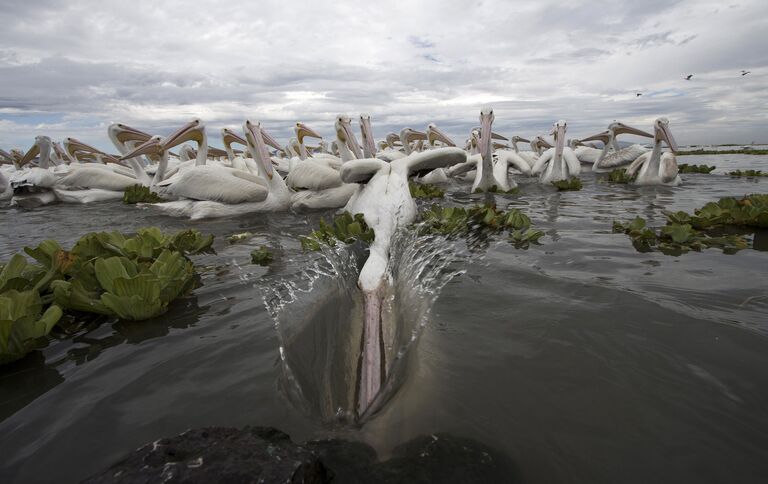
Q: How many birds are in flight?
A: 3